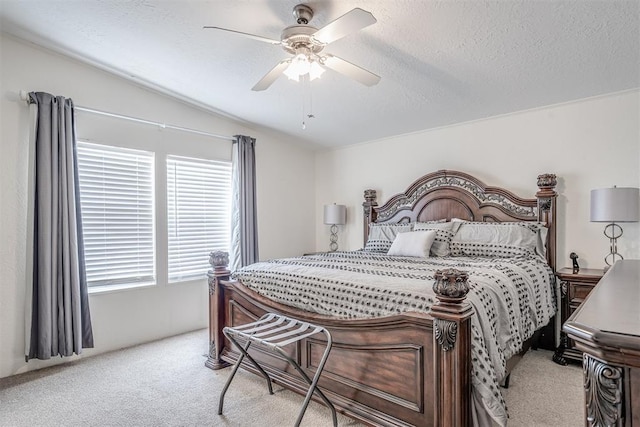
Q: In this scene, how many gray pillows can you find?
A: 3